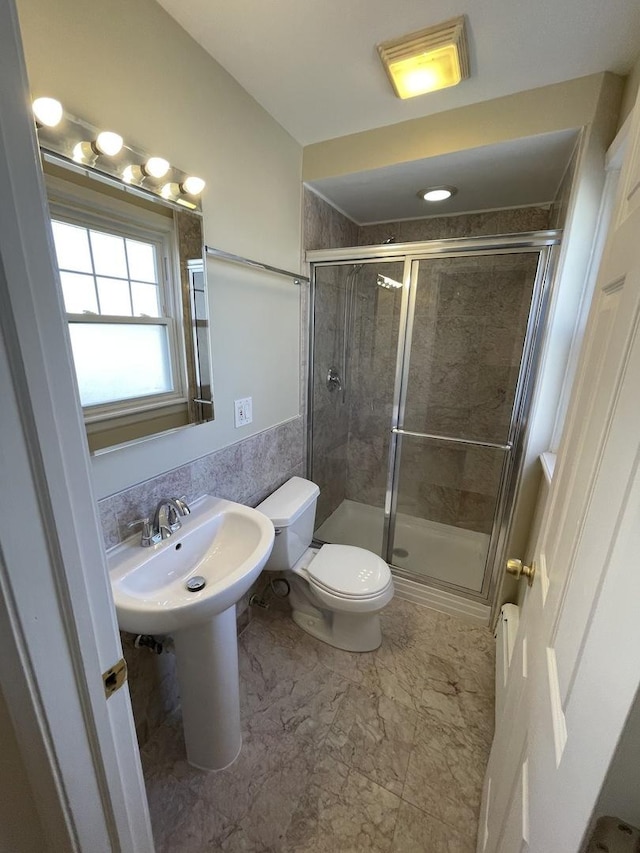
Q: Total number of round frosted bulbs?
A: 4